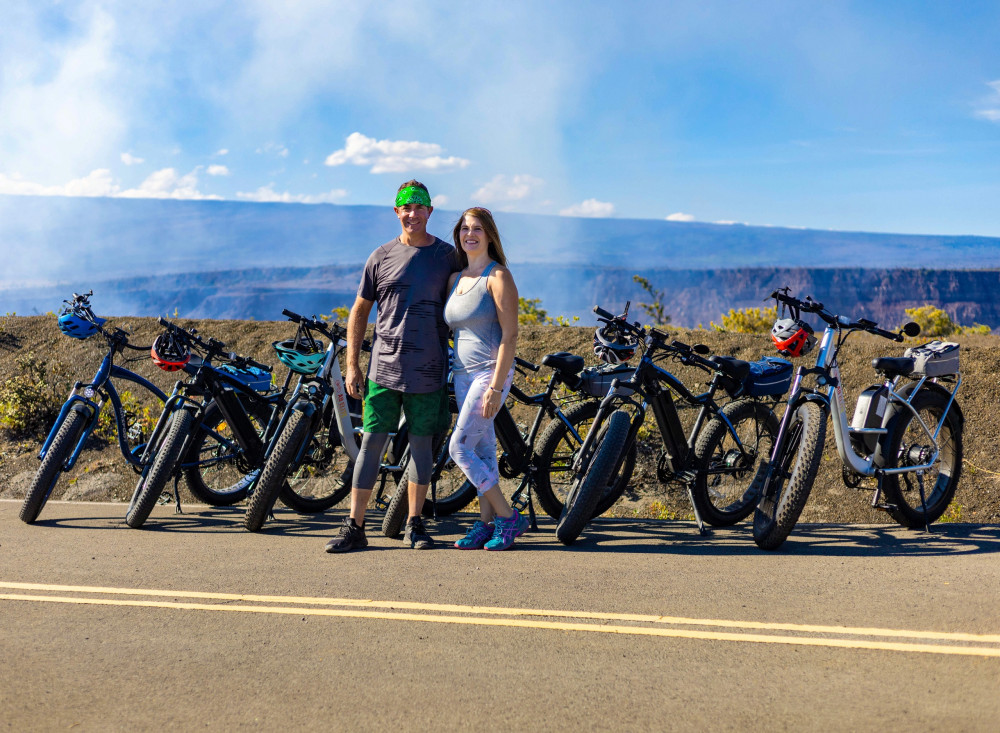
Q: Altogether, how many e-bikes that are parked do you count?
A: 6